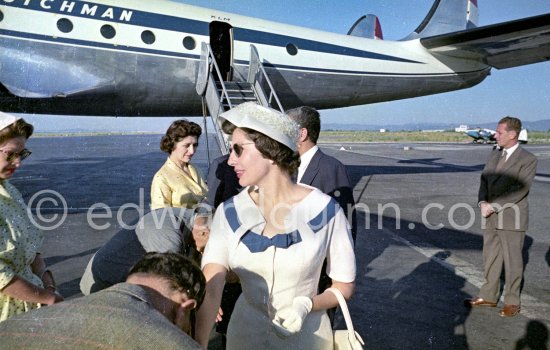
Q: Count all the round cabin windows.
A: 6